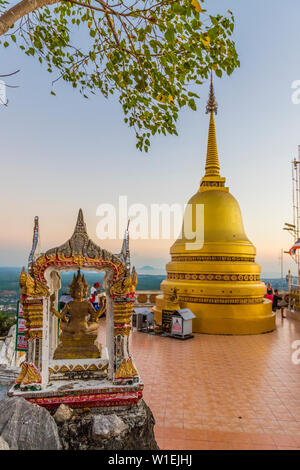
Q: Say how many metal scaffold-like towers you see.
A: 1